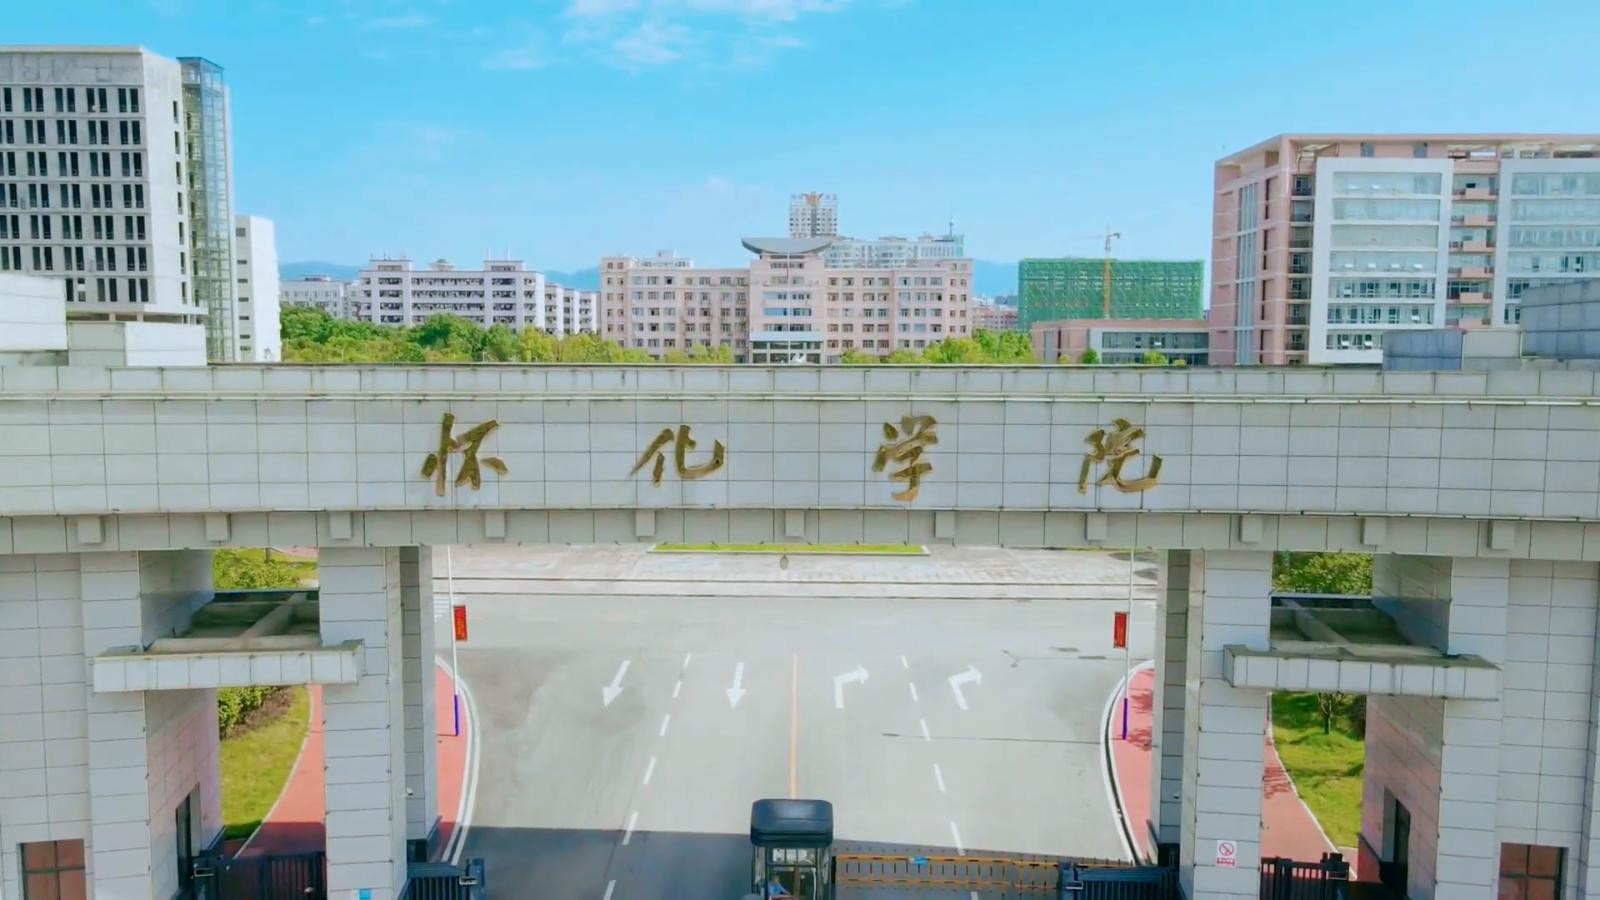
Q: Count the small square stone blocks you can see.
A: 11